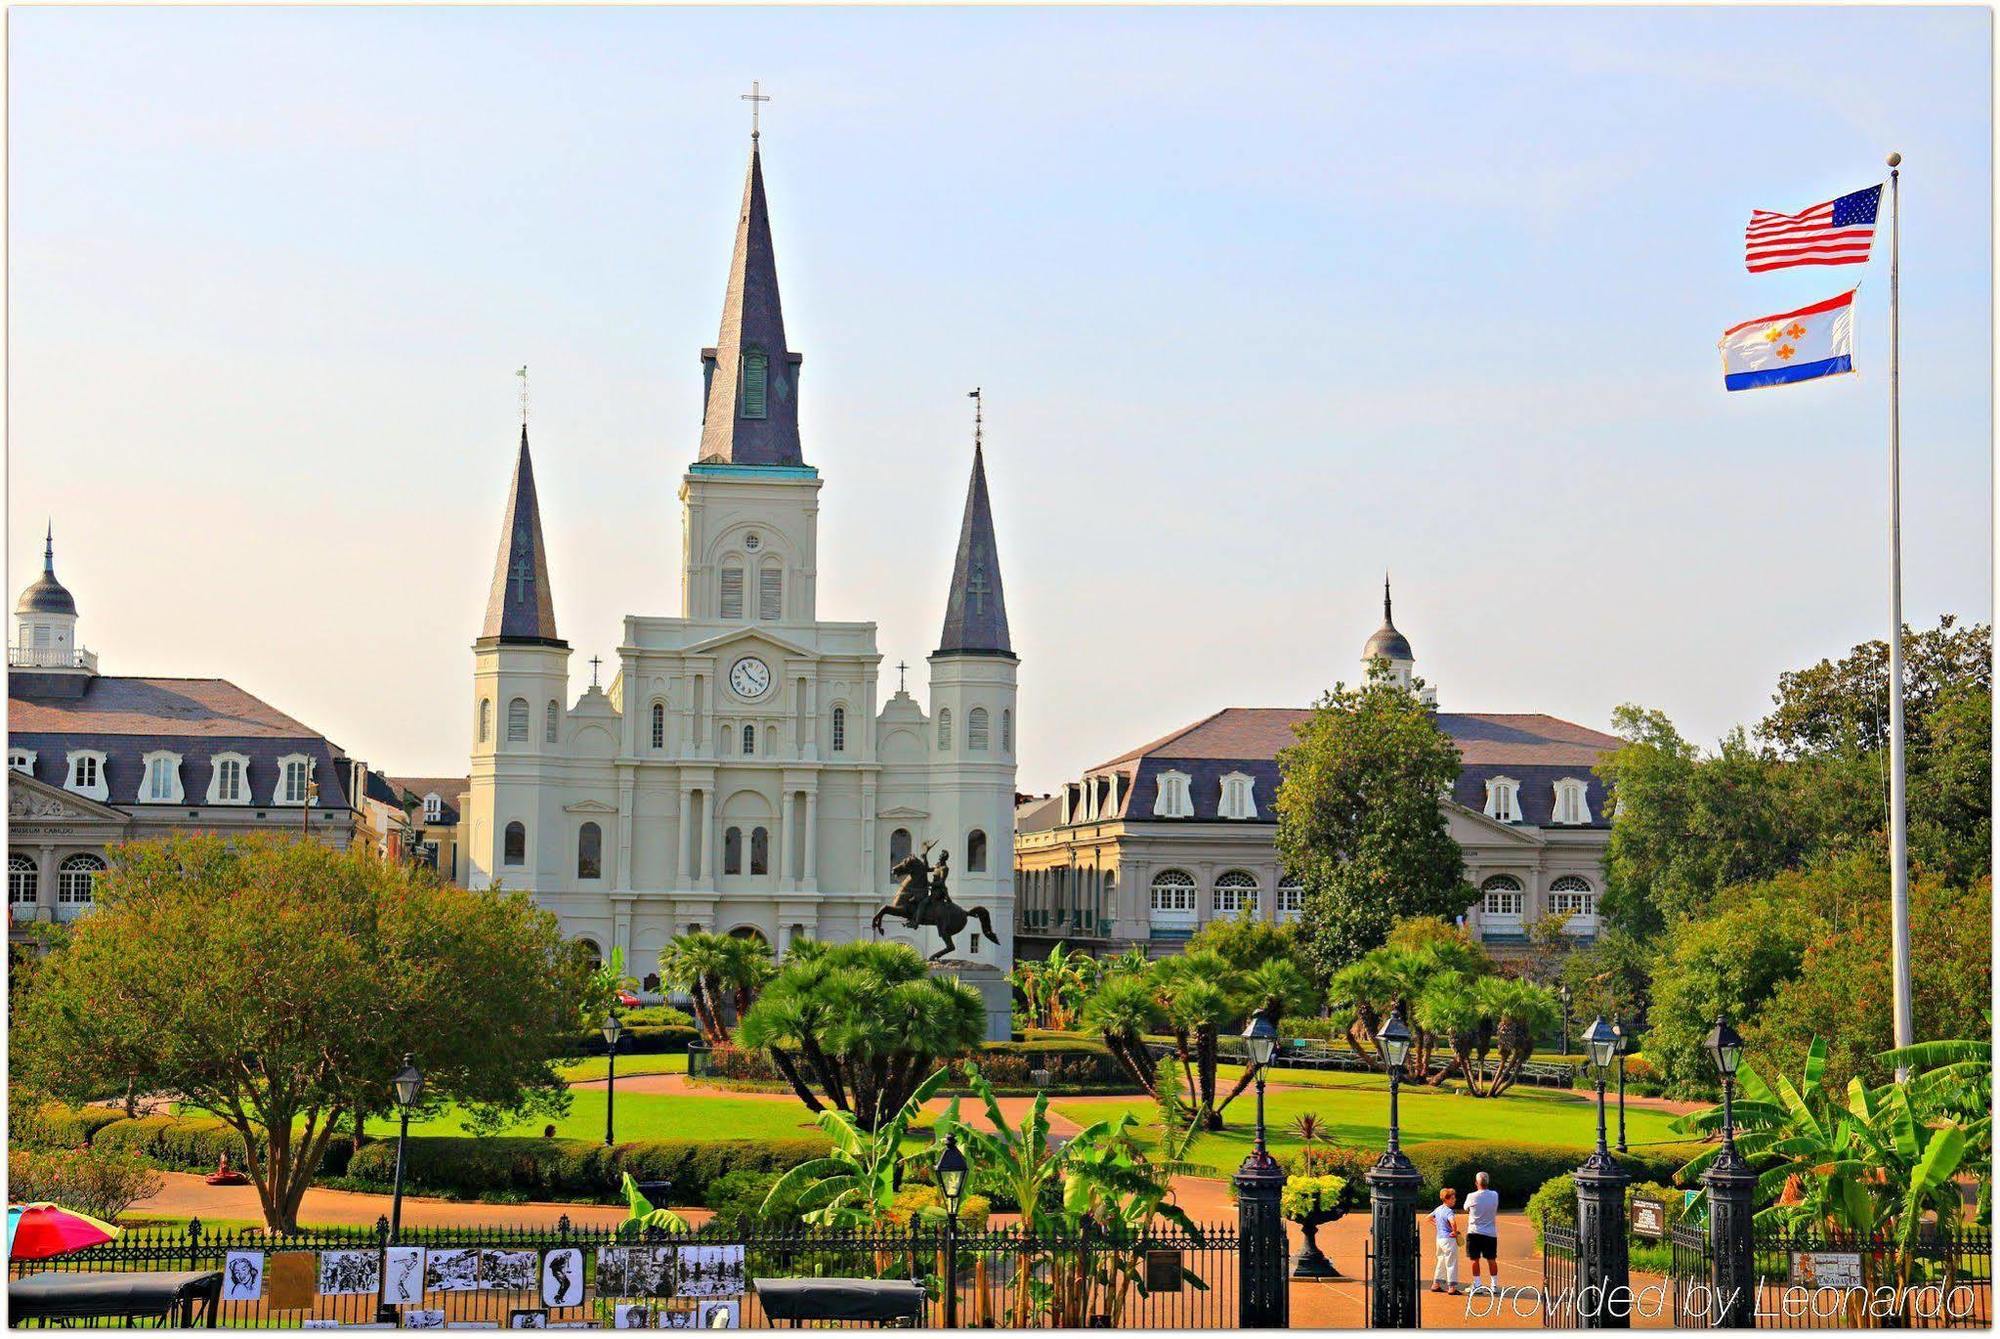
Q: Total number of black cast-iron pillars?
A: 4